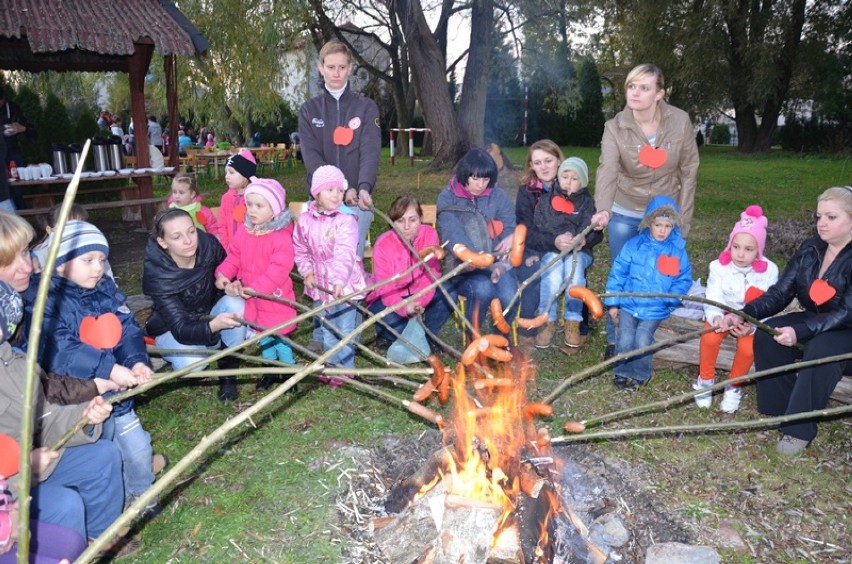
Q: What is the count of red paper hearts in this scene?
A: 11